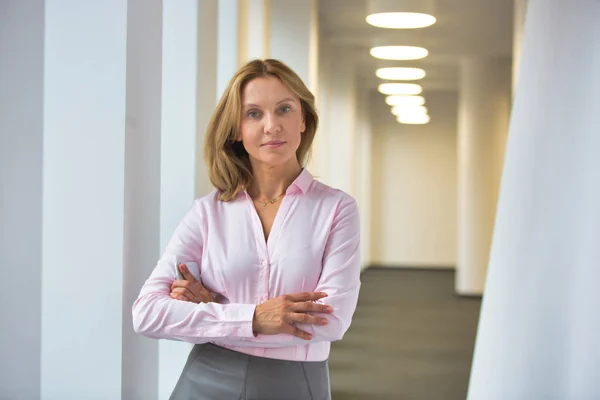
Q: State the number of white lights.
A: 7